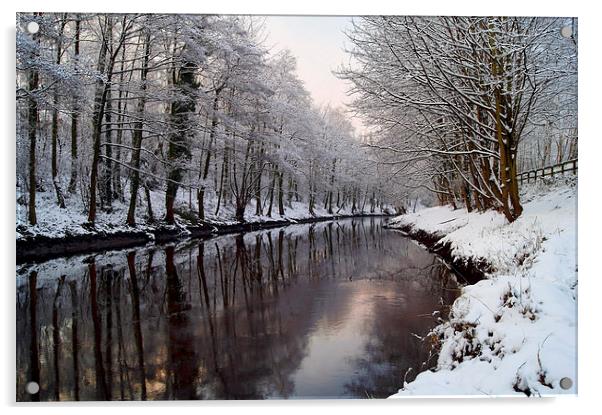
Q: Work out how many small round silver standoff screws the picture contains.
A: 4